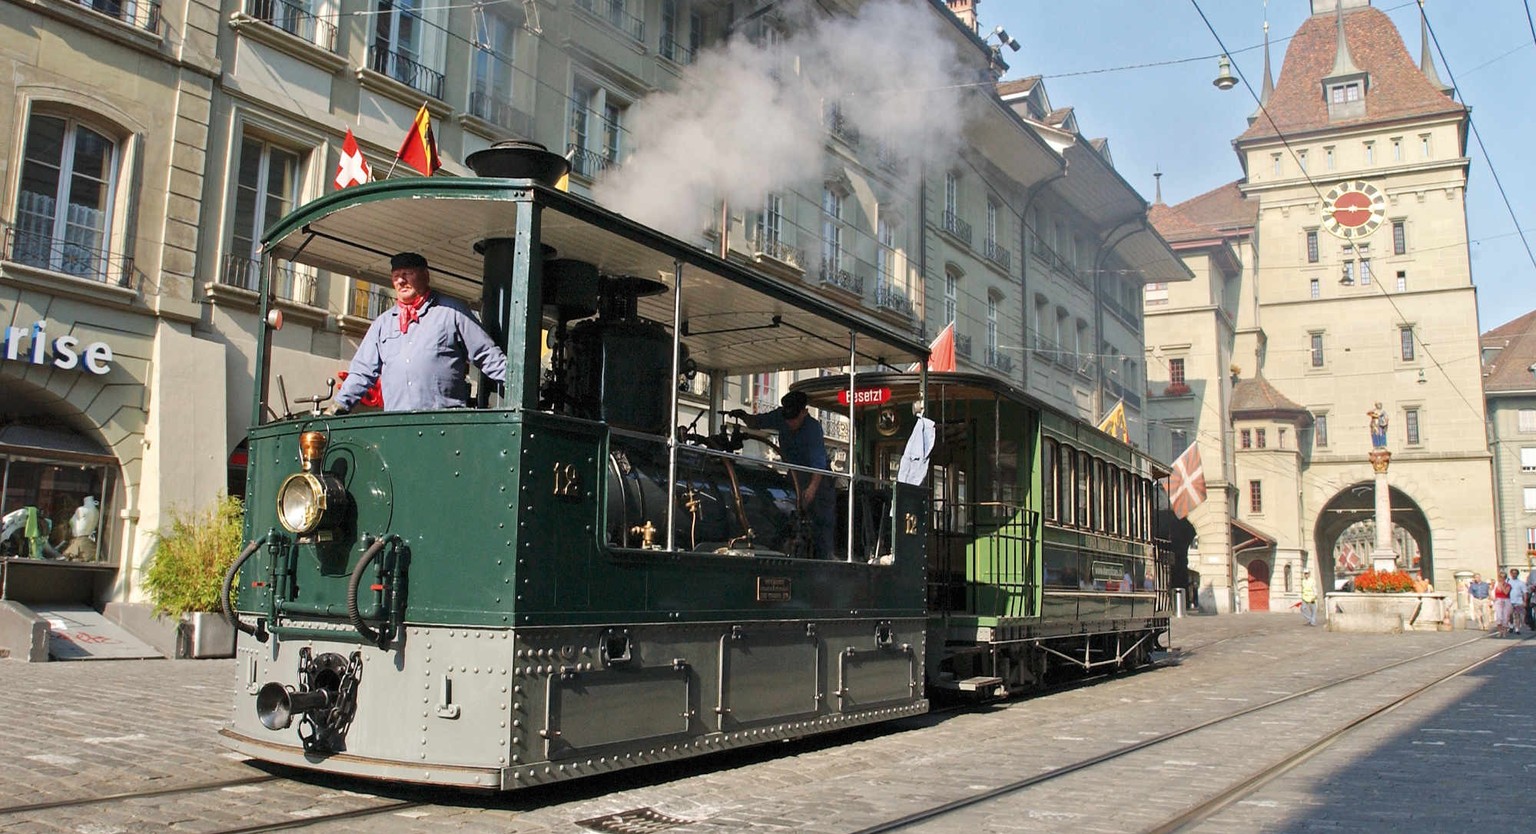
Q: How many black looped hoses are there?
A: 2